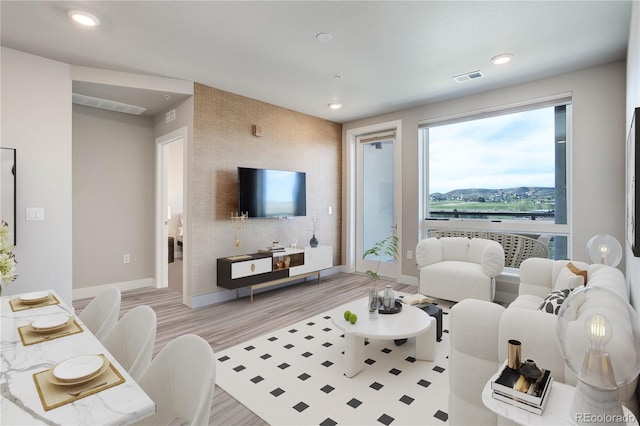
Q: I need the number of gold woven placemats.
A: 3